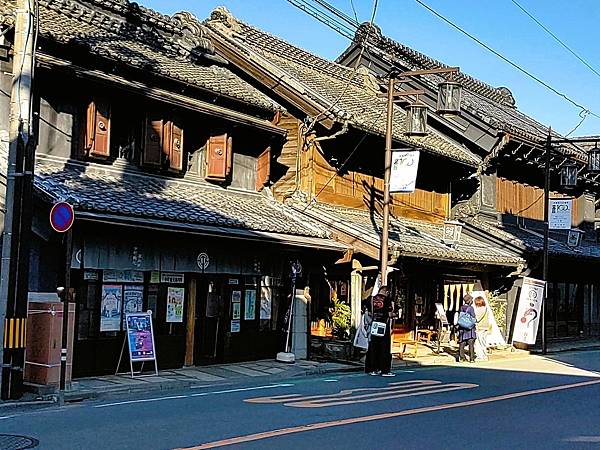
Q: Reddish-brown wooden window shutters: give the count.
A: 5